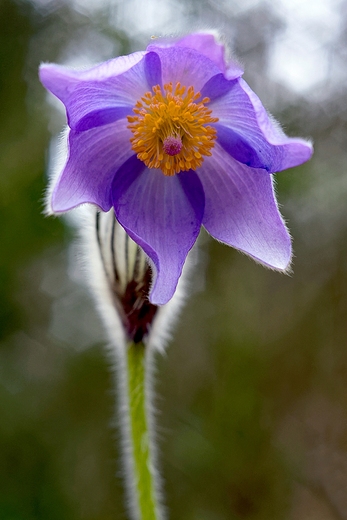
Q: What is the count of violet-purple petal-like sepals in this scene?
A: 6